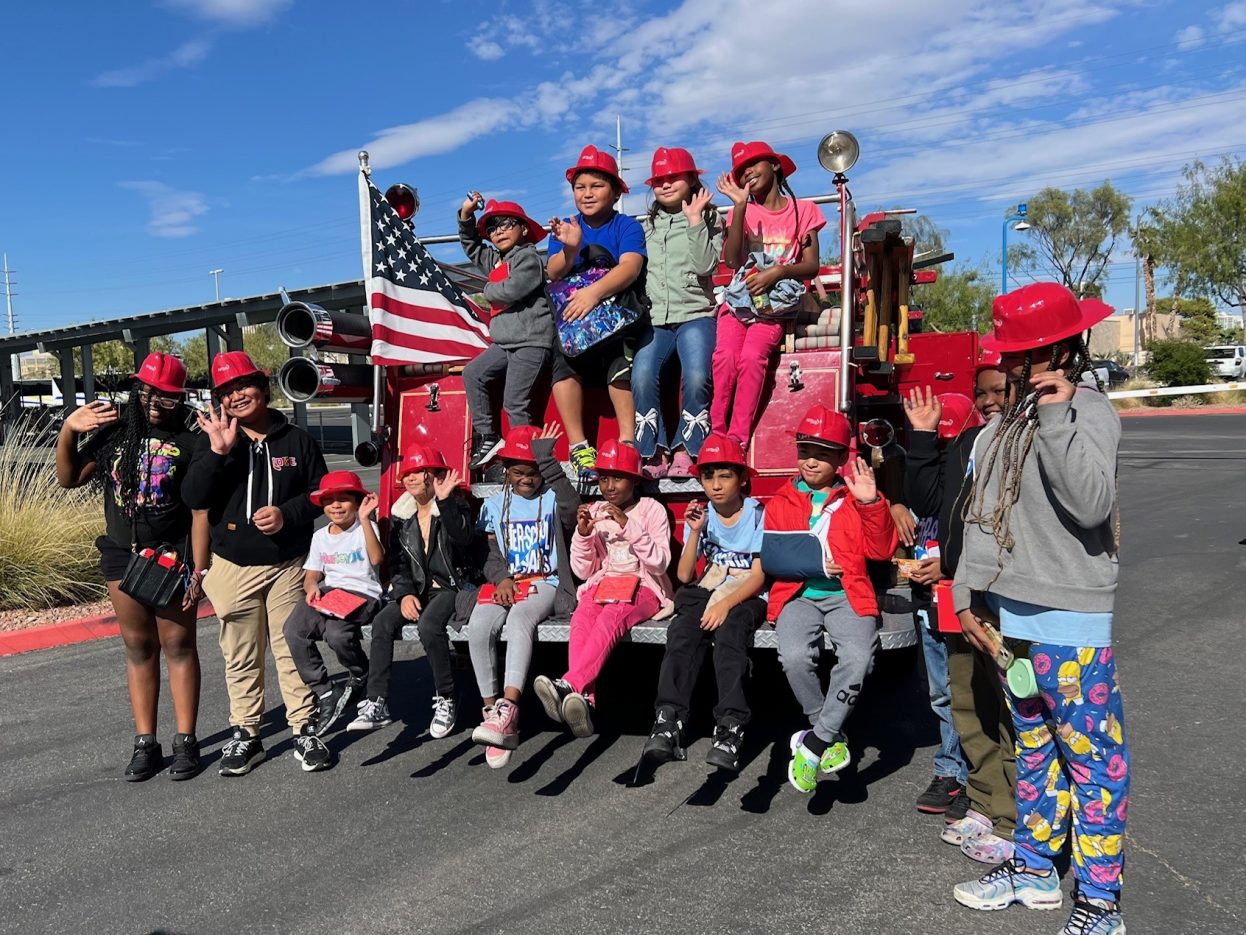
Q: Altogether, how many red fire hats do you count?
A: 15